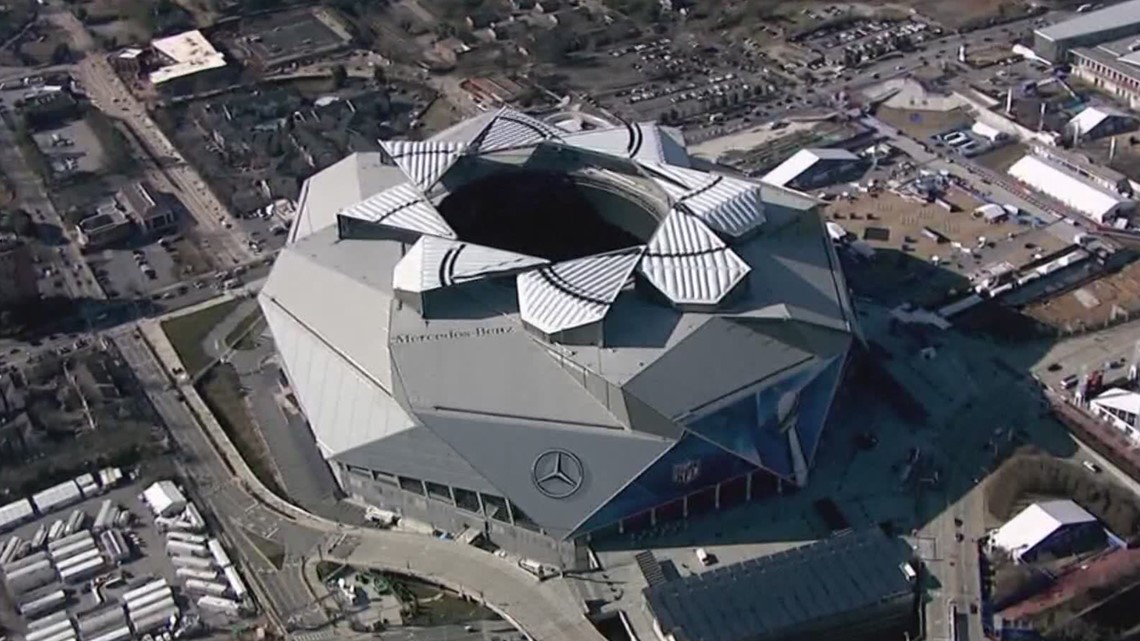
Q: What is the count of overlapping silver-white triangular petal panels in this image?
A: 8